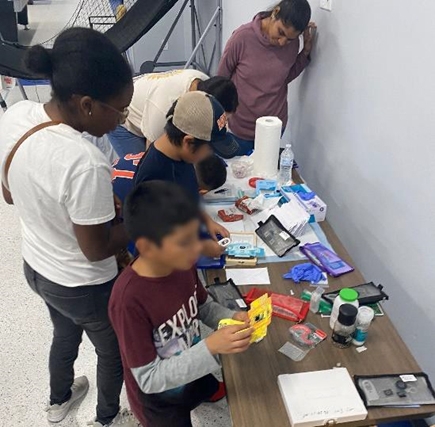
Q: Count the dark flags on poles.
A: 0